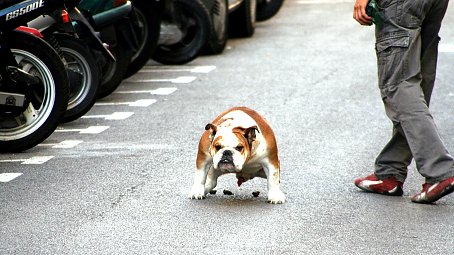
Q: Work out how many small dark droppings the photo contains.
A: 3